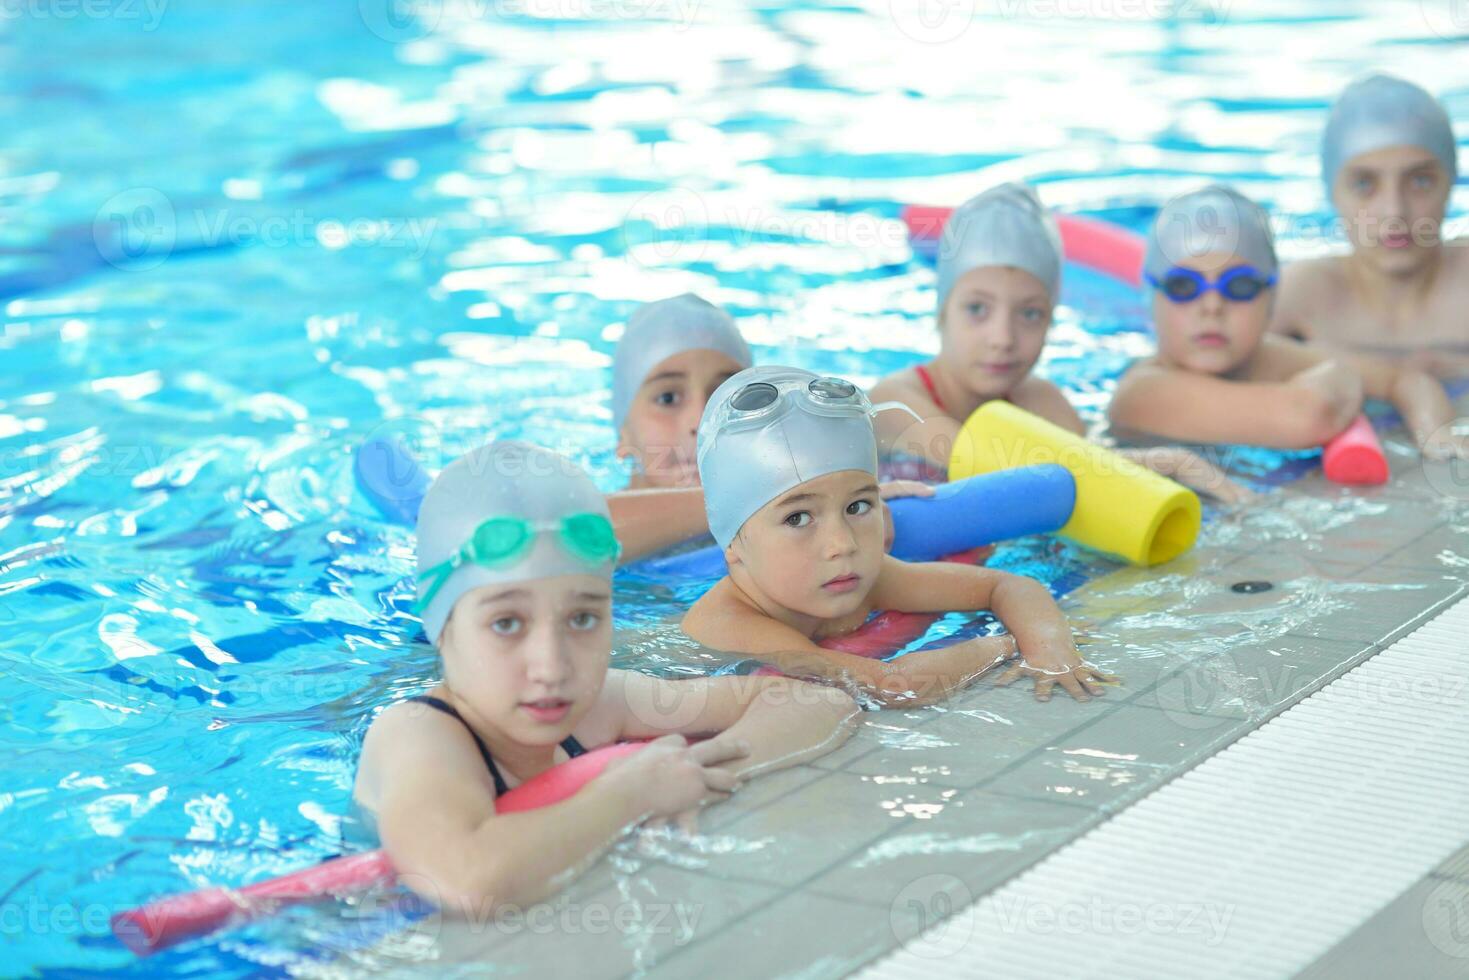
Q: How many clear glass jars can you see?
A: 0